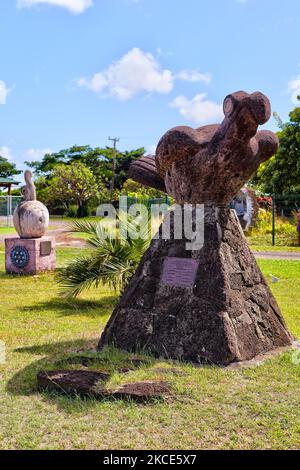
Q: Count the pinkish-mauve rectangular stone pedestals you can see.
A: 1